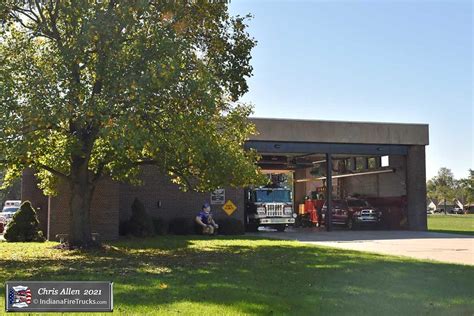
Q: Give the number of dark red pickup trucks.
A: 1